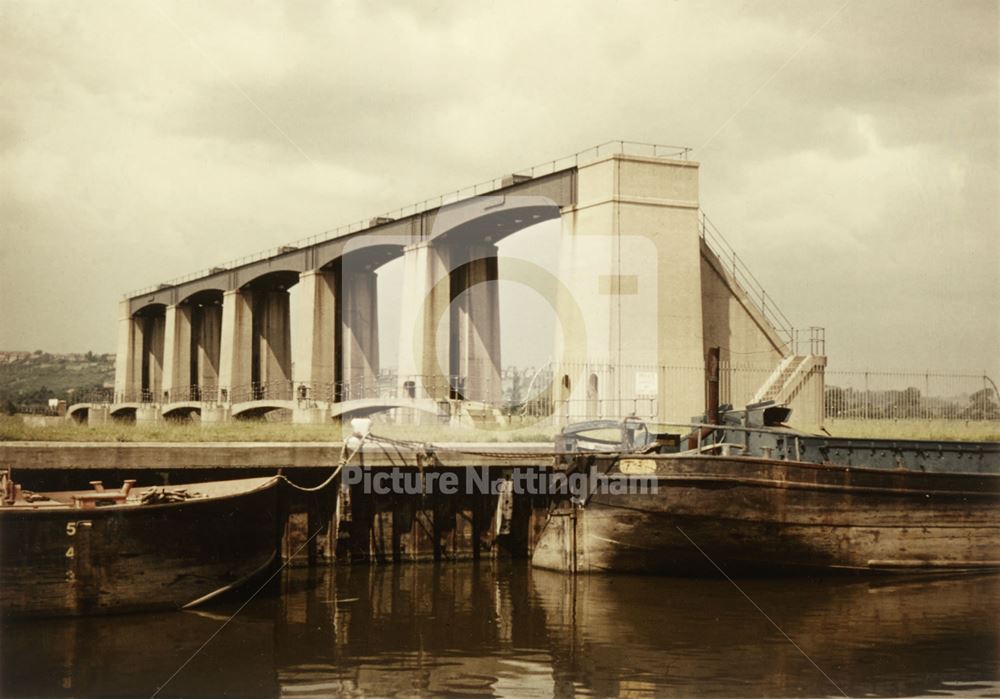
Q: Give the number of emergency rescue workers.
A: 0